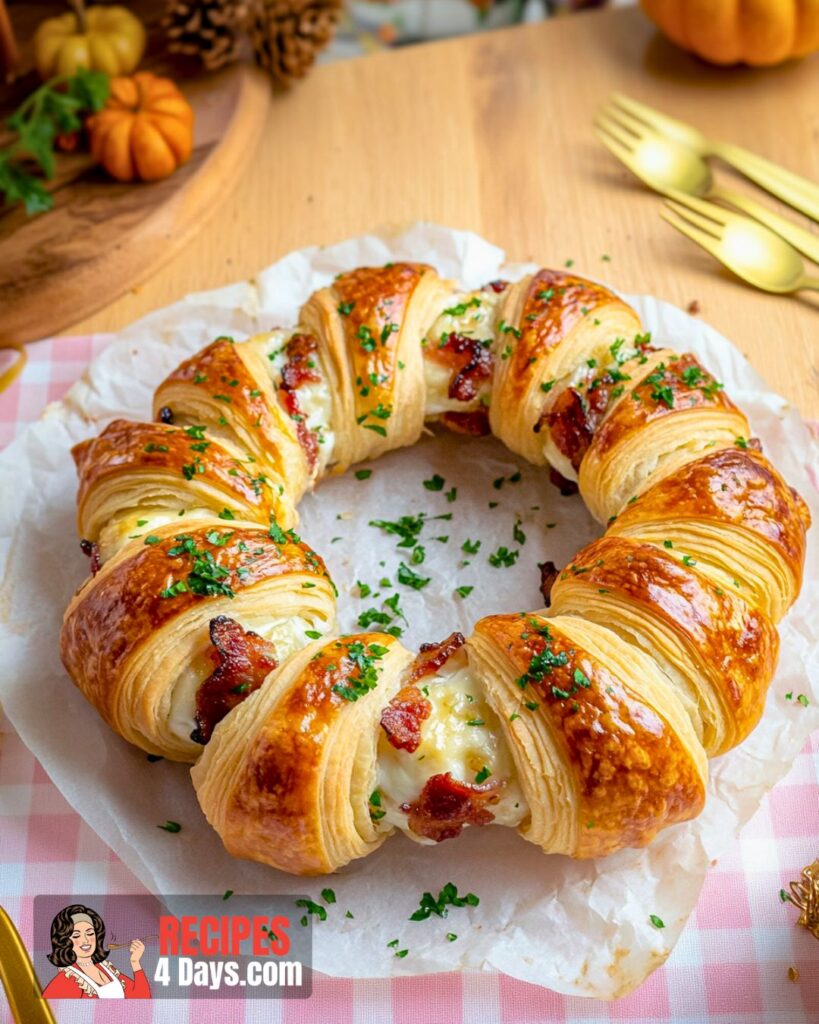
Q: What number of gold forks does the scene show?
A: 3